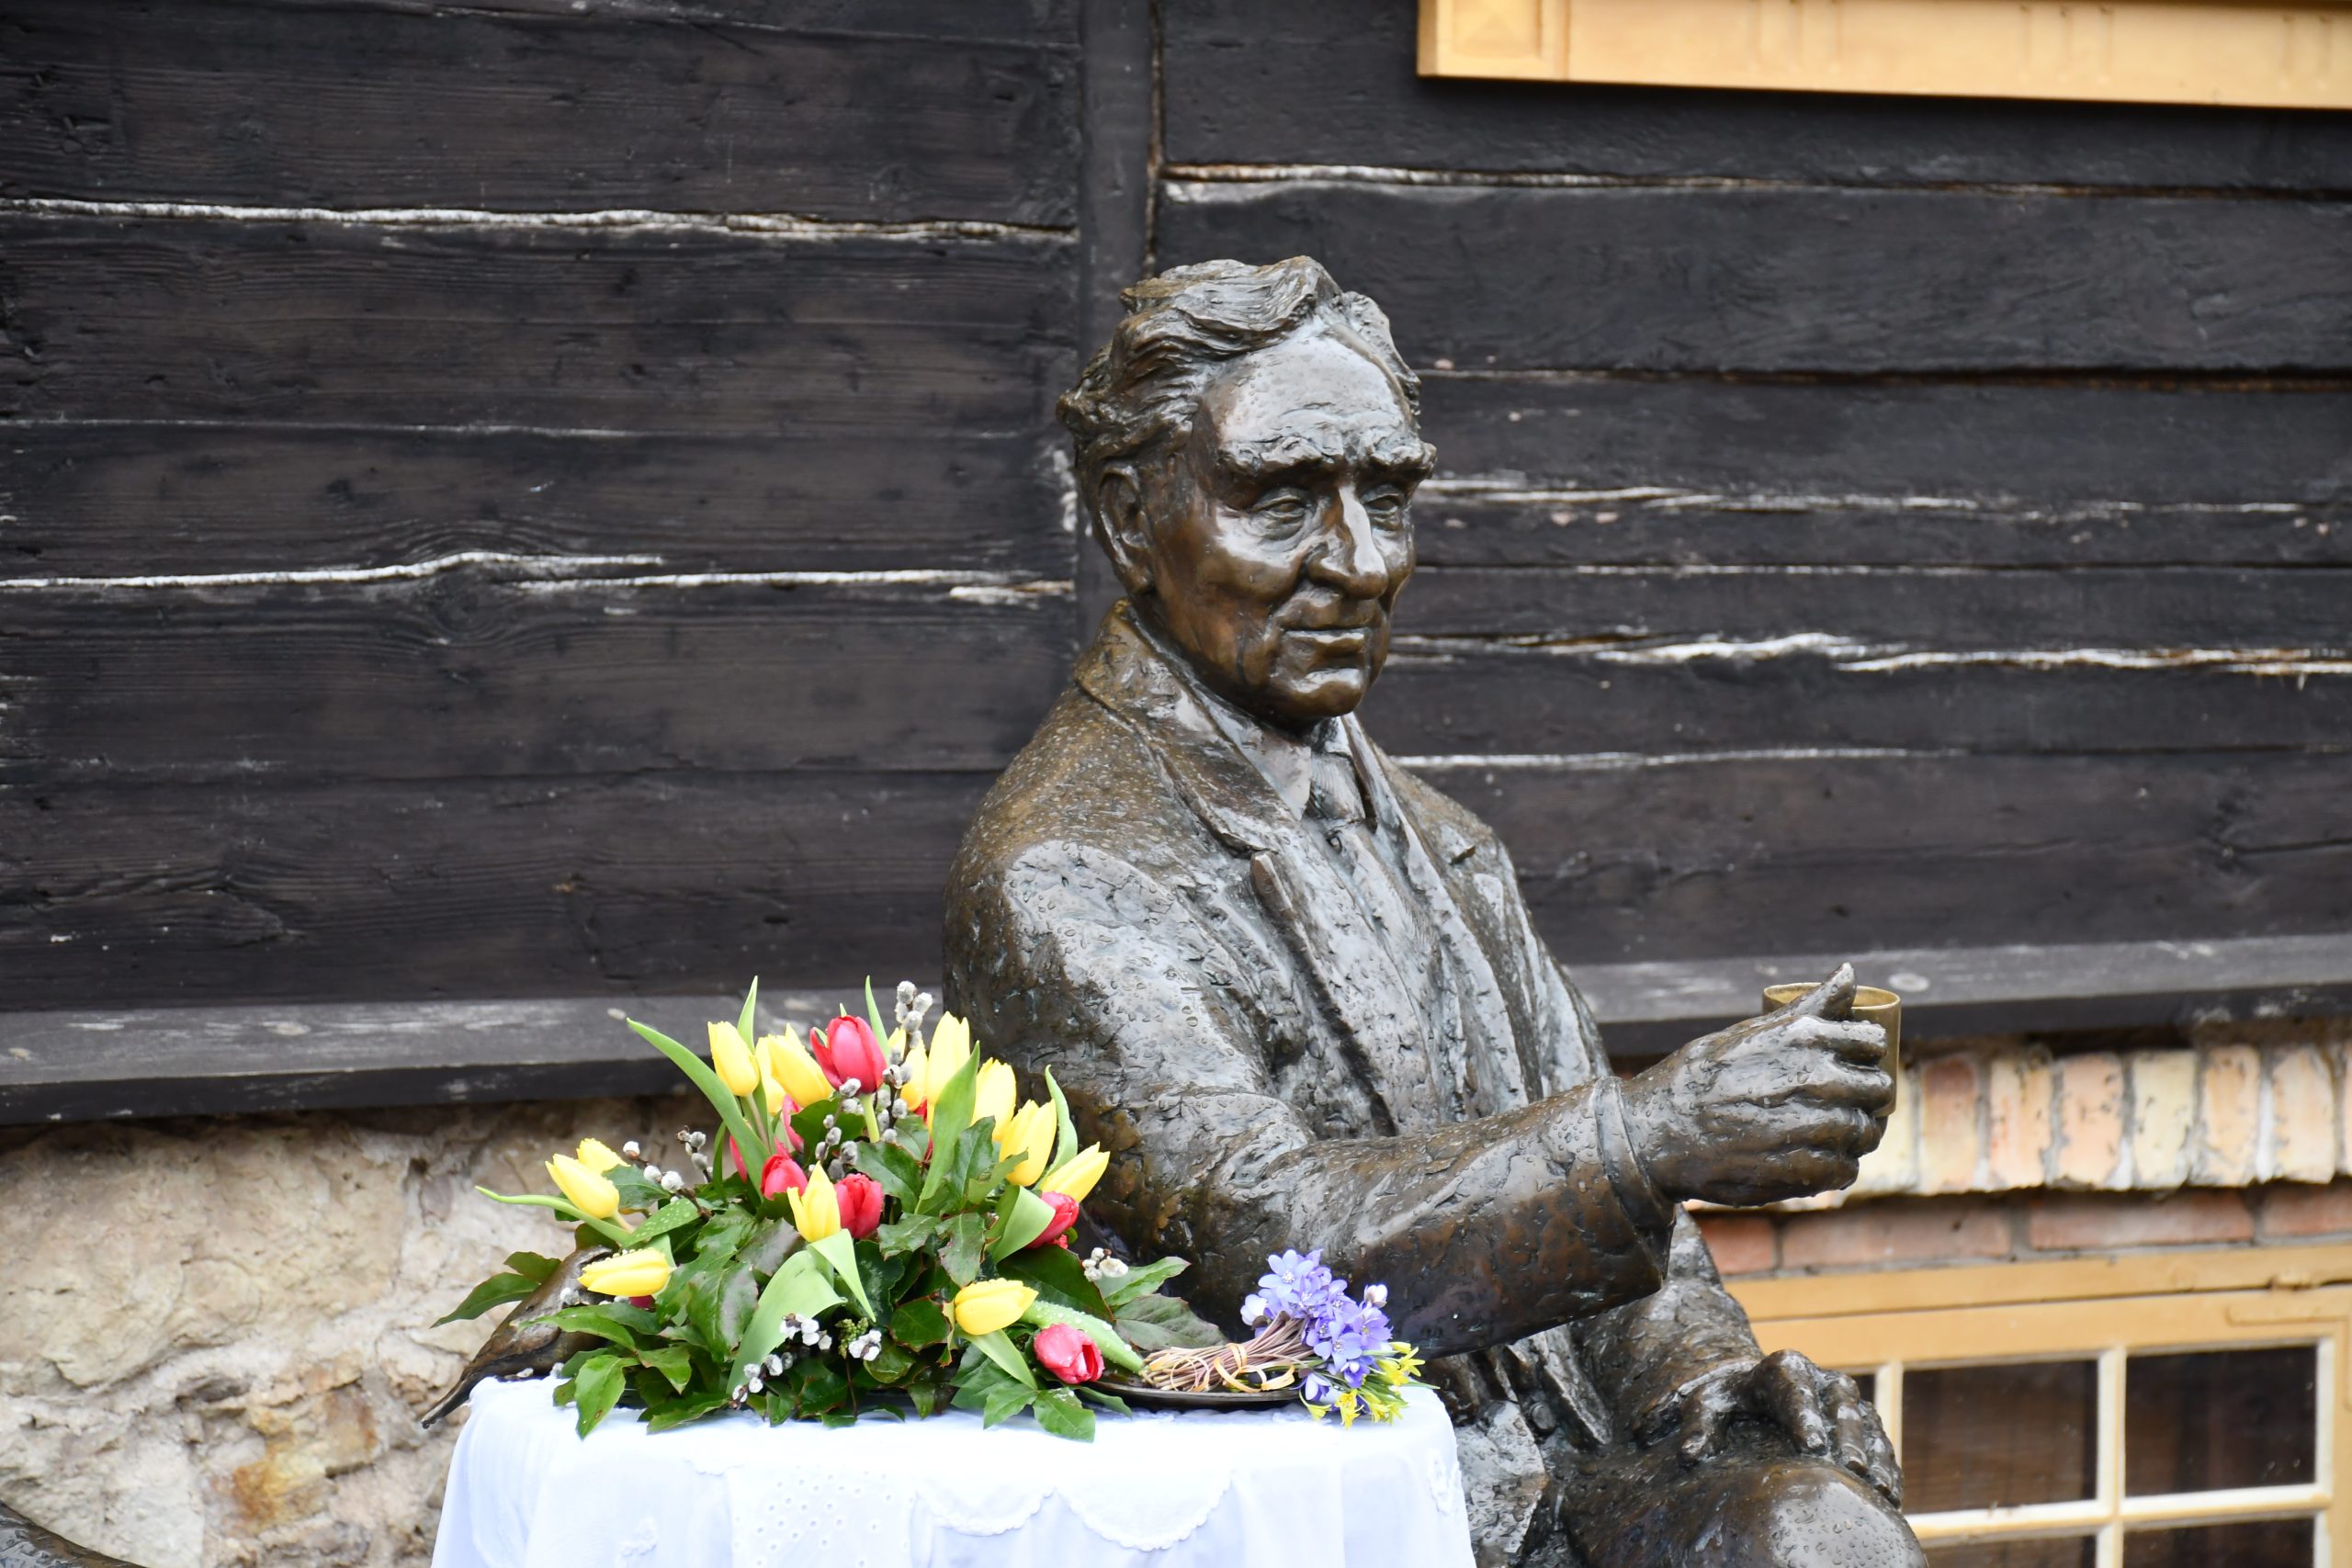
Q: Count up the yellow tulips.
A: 13